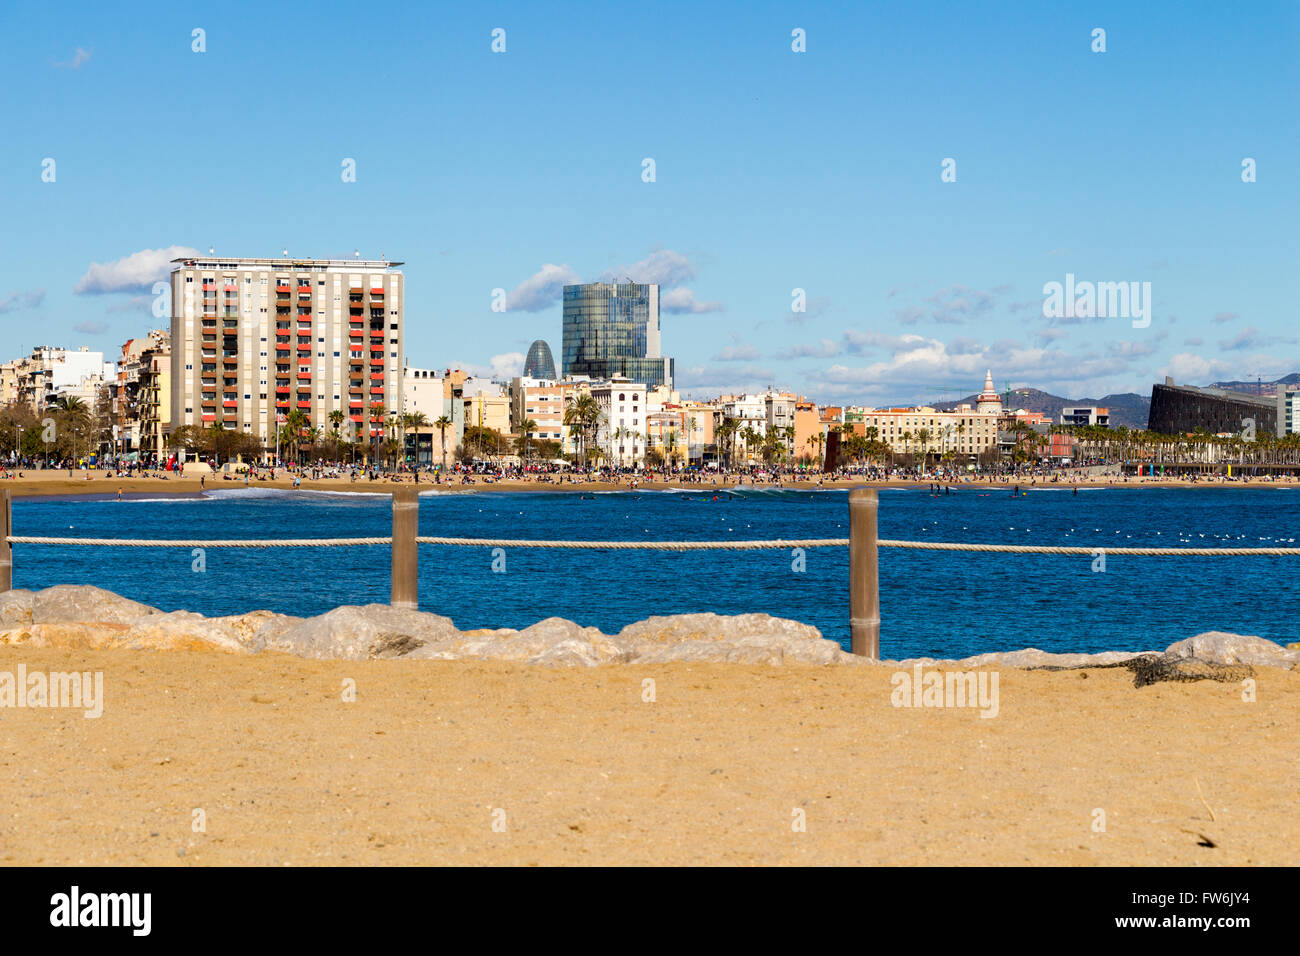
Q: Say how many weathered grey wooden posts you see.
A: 3